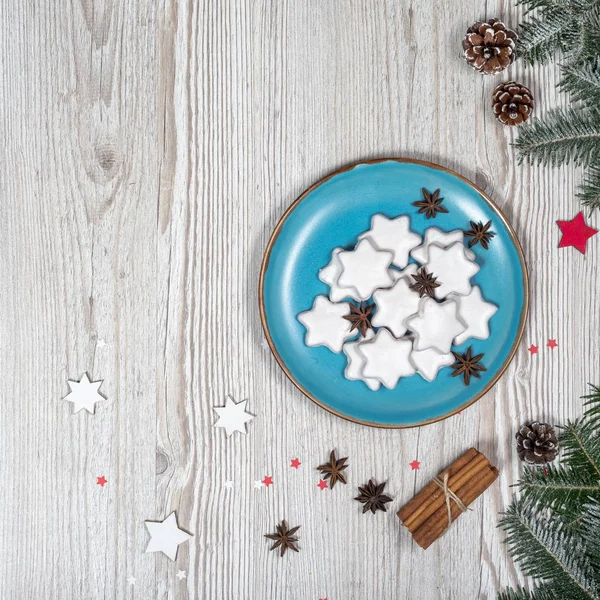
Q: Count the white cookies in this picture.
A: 13